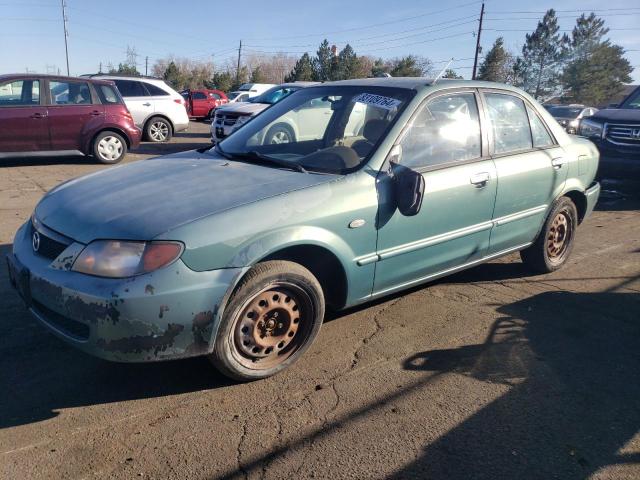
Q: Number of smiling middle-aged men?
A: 0